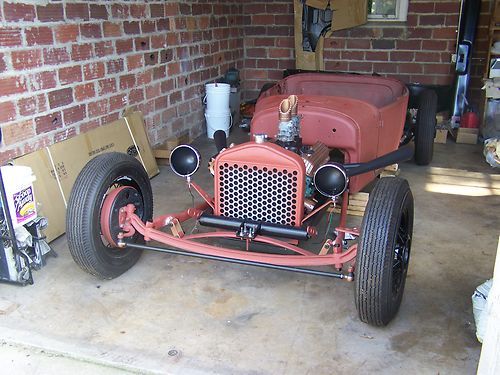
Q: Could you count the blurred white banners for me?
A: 0